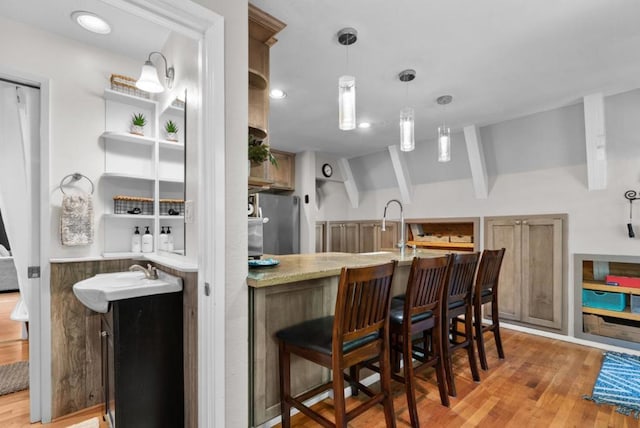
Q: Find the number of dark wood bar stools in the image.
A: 4